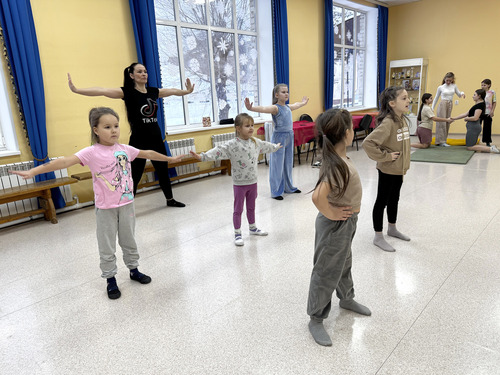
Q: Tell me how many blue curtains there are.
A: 5